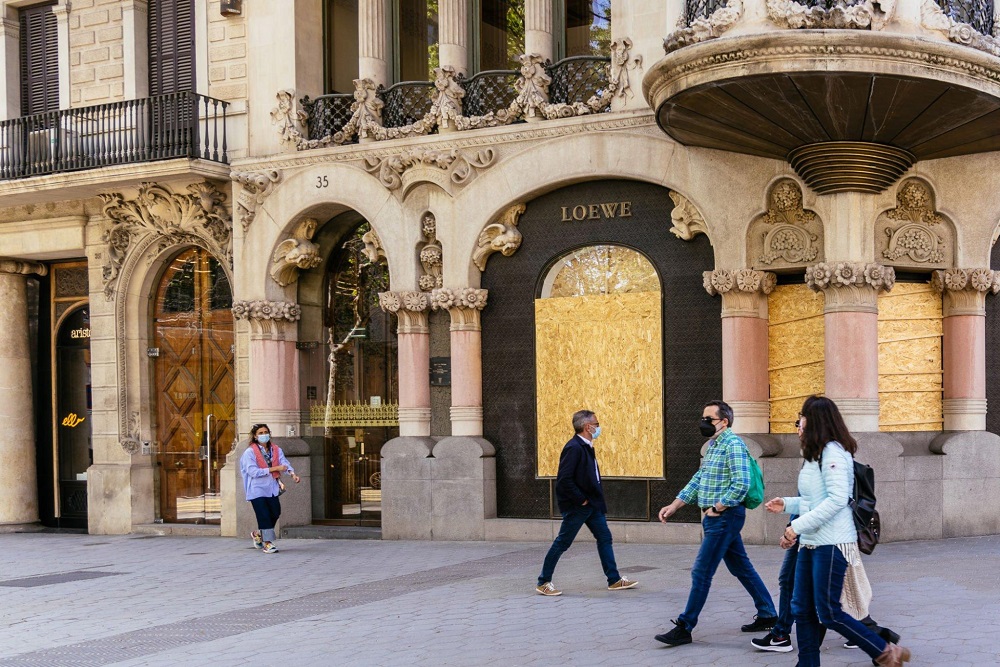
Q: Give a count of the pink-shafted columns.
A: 6